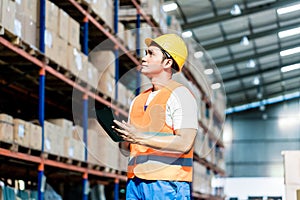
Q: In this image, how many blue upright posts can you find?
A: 4